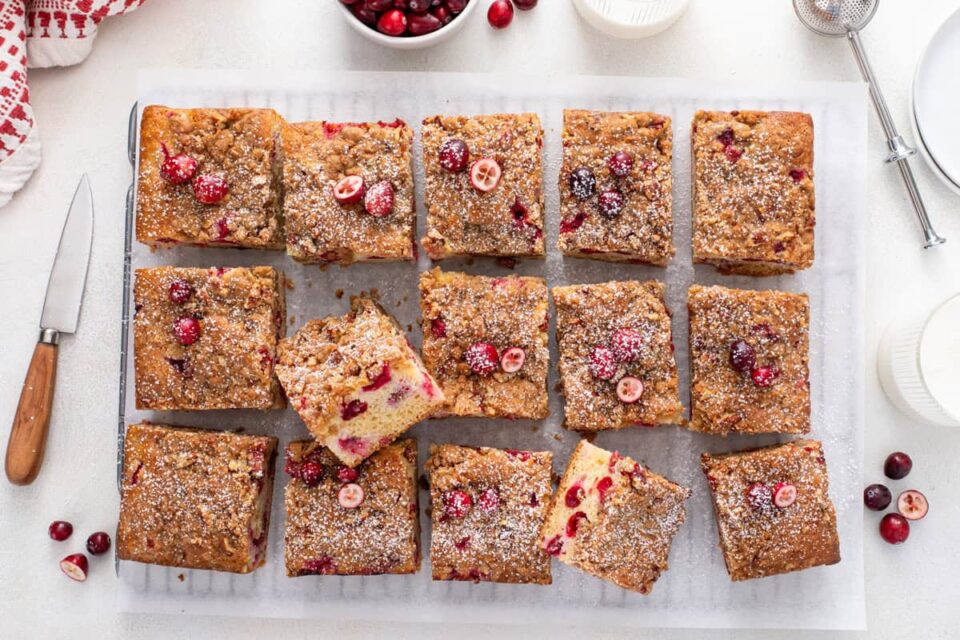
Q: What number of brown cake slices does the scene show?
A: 15